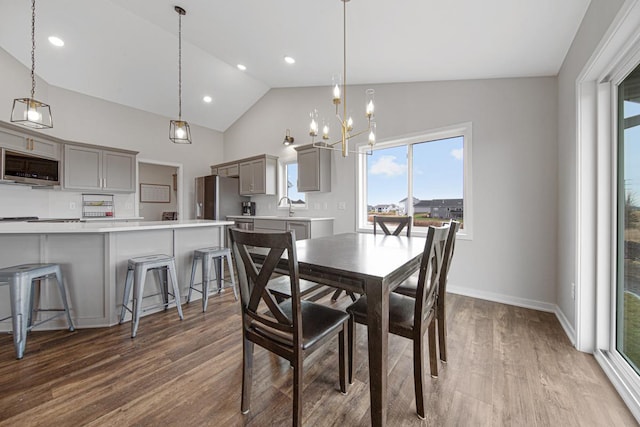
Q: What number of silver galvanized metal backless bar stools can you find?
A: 3